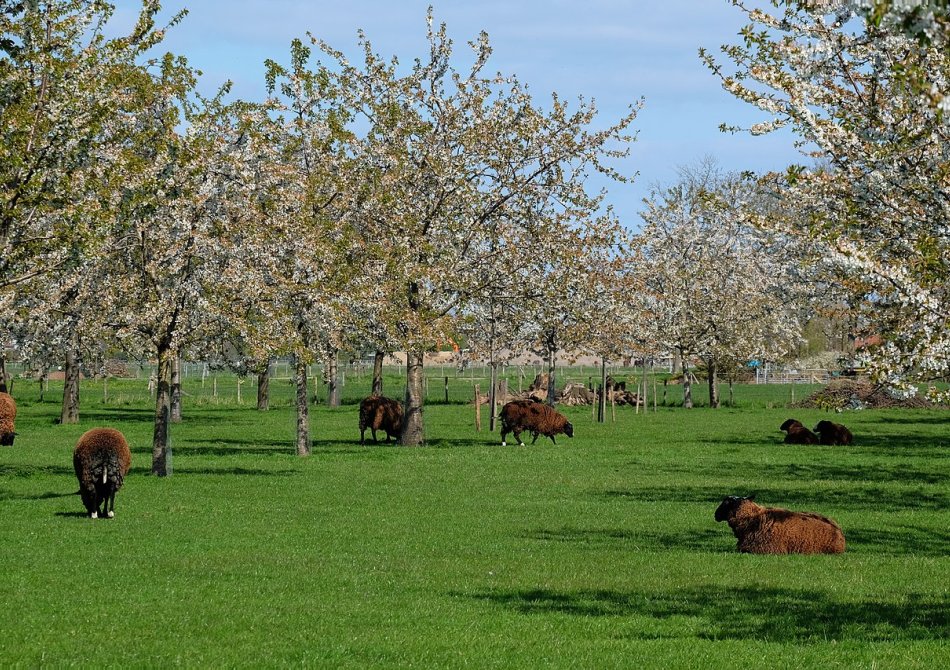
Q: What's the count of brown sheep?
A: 7